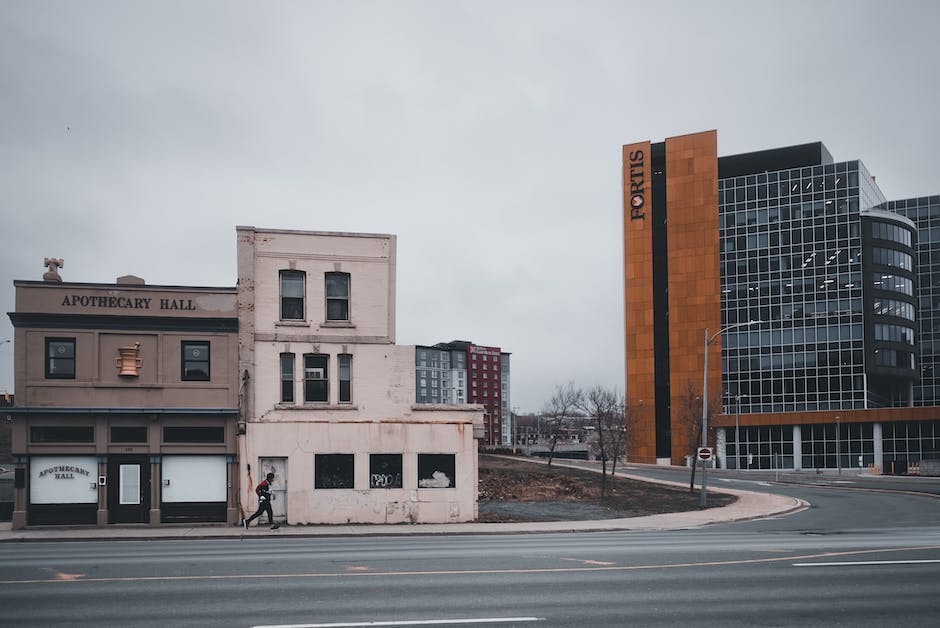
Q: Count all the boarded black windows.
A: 3